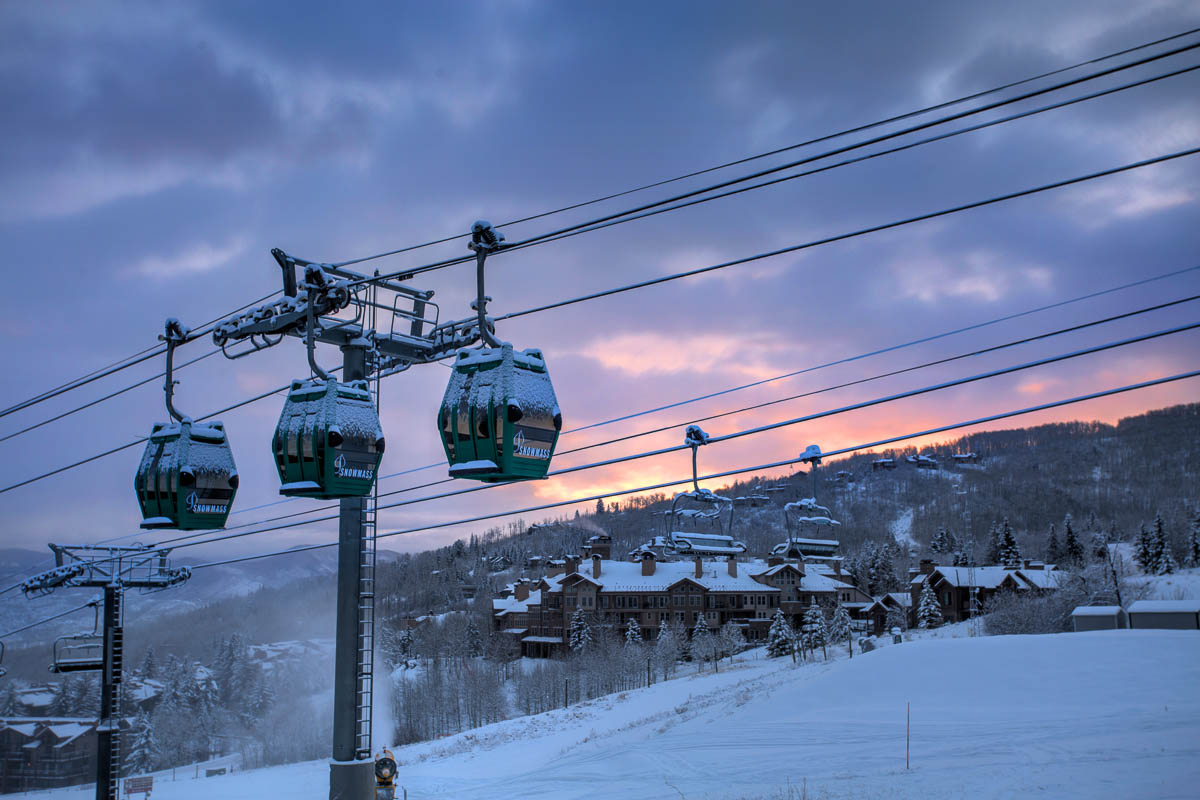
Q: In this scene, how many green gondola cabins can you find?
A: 3